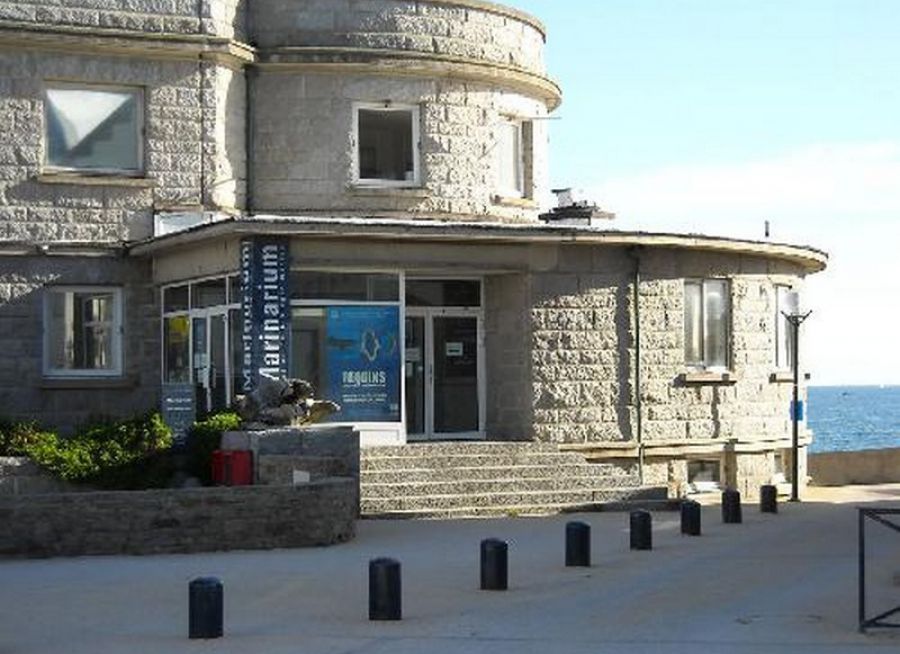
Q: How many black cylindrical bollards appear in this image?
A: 8